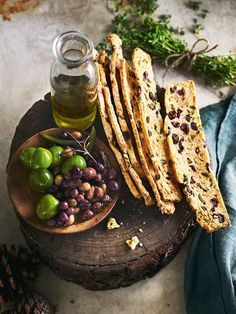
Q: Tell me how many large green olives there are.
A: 6